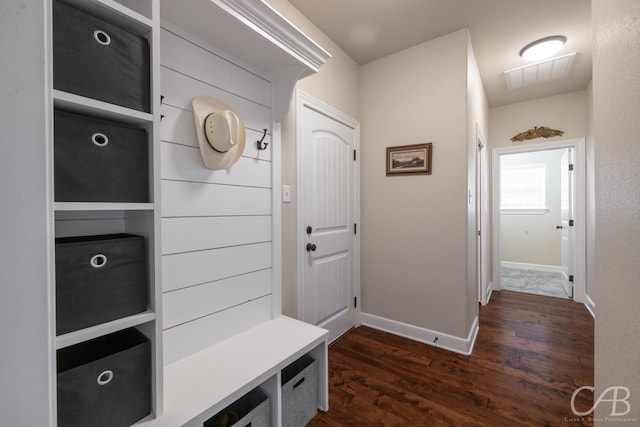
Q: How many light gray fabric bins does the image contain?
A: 2